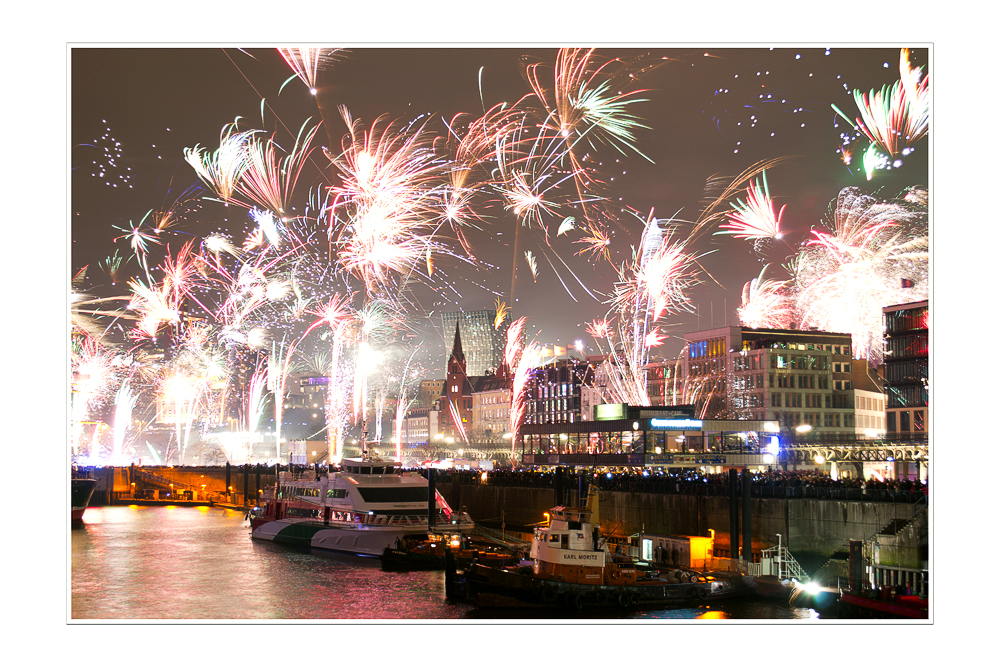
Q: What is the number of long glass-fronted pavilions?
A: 1